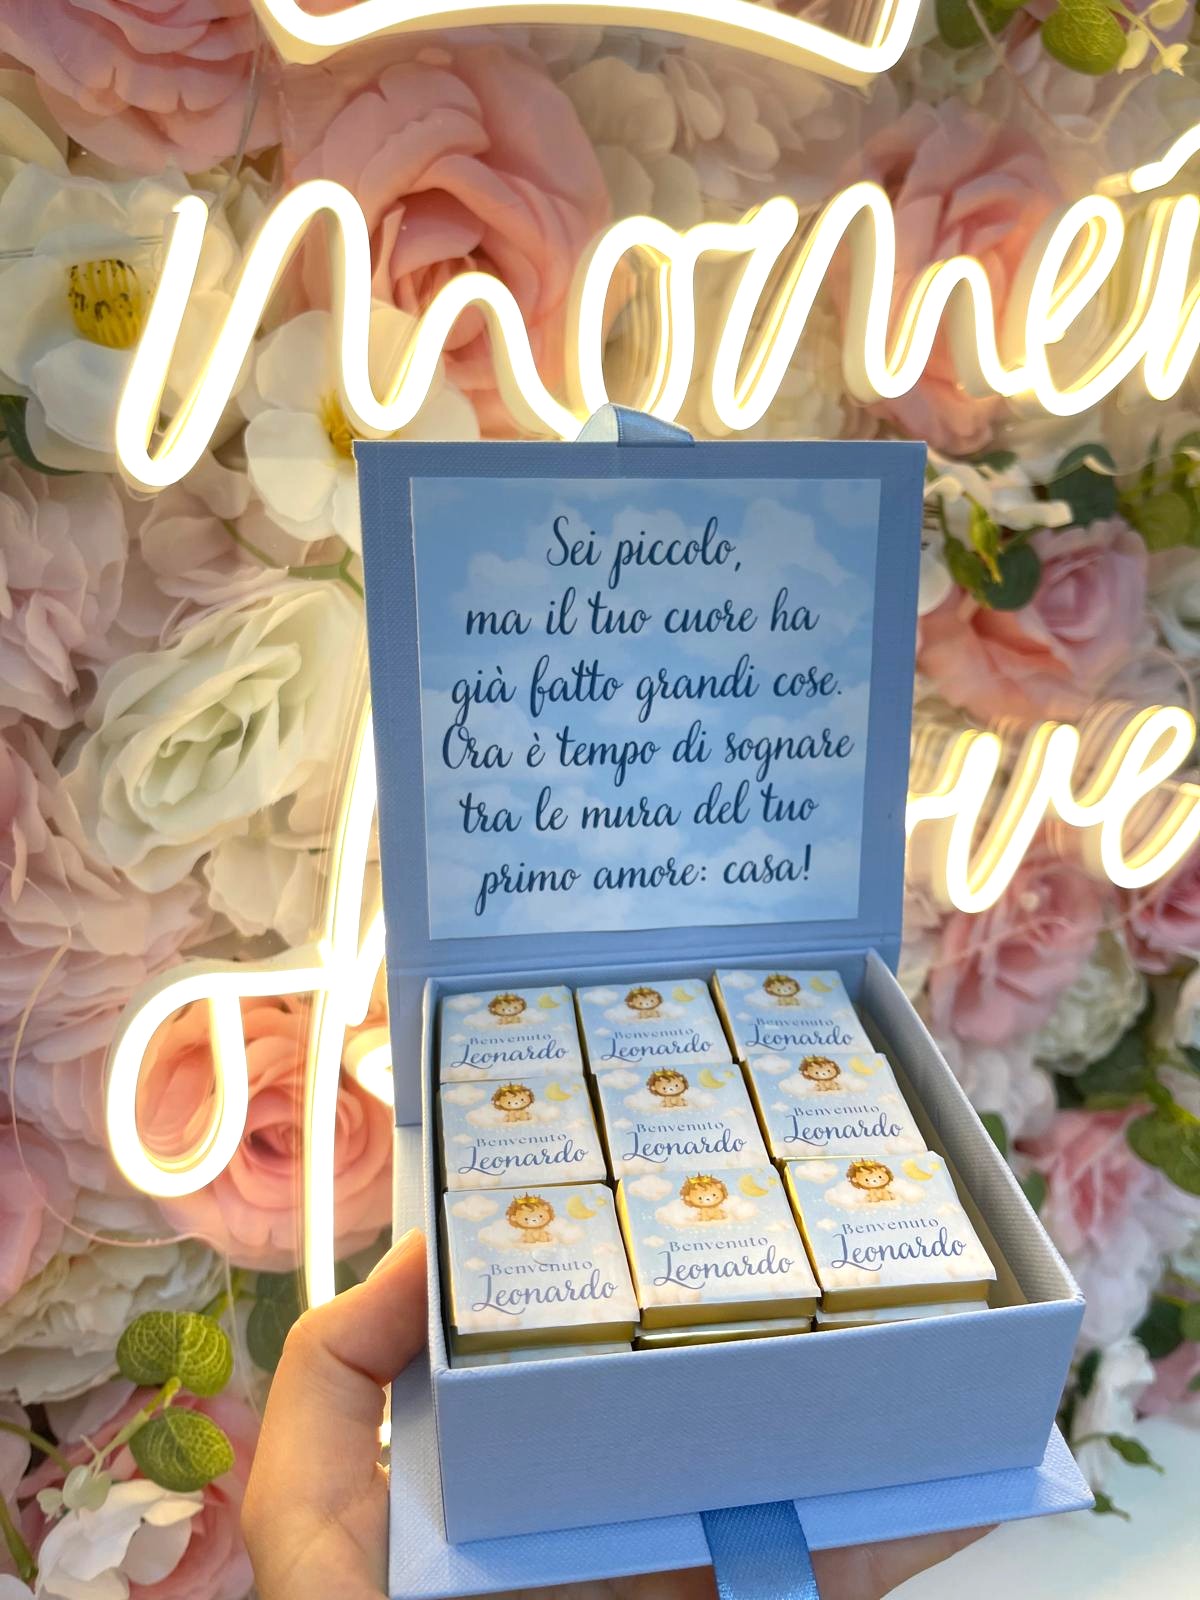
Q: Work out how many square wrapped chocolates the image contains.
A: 9